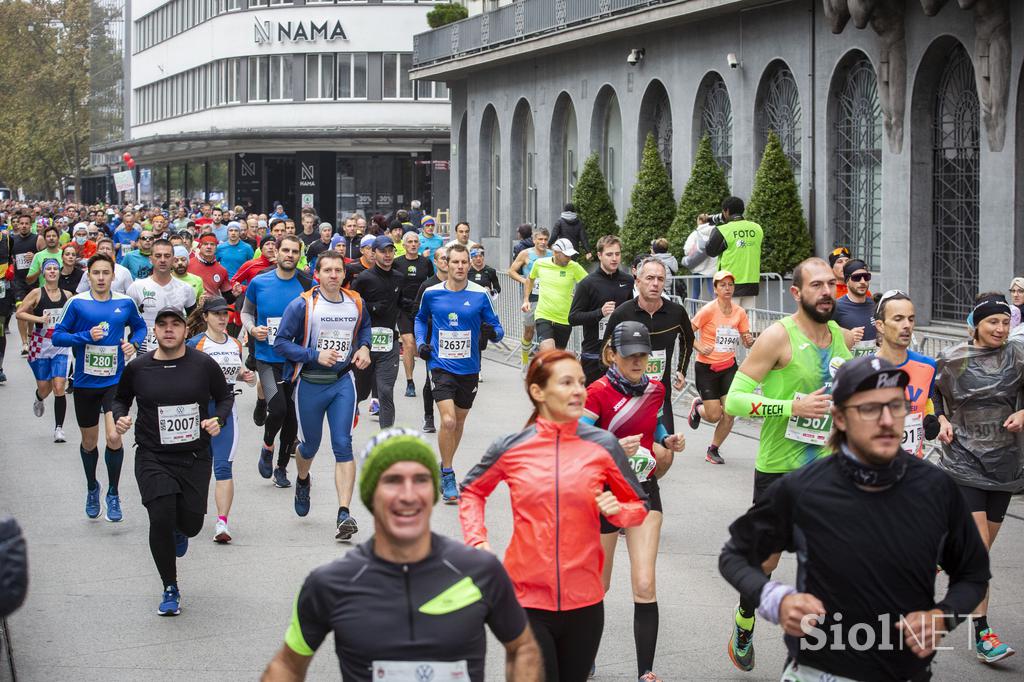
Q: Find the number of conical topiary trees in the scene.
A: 4